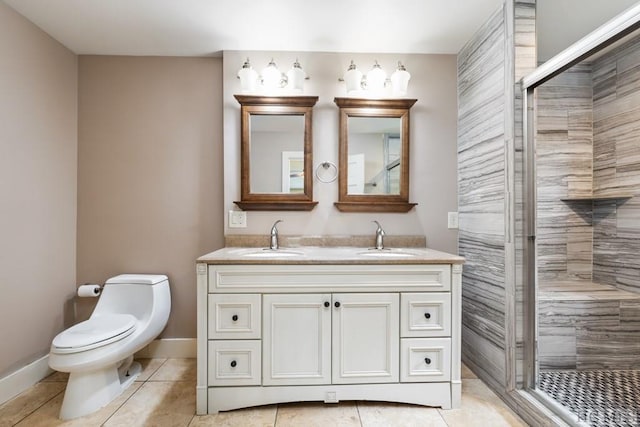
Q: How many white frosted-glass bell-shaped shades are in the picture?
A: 6